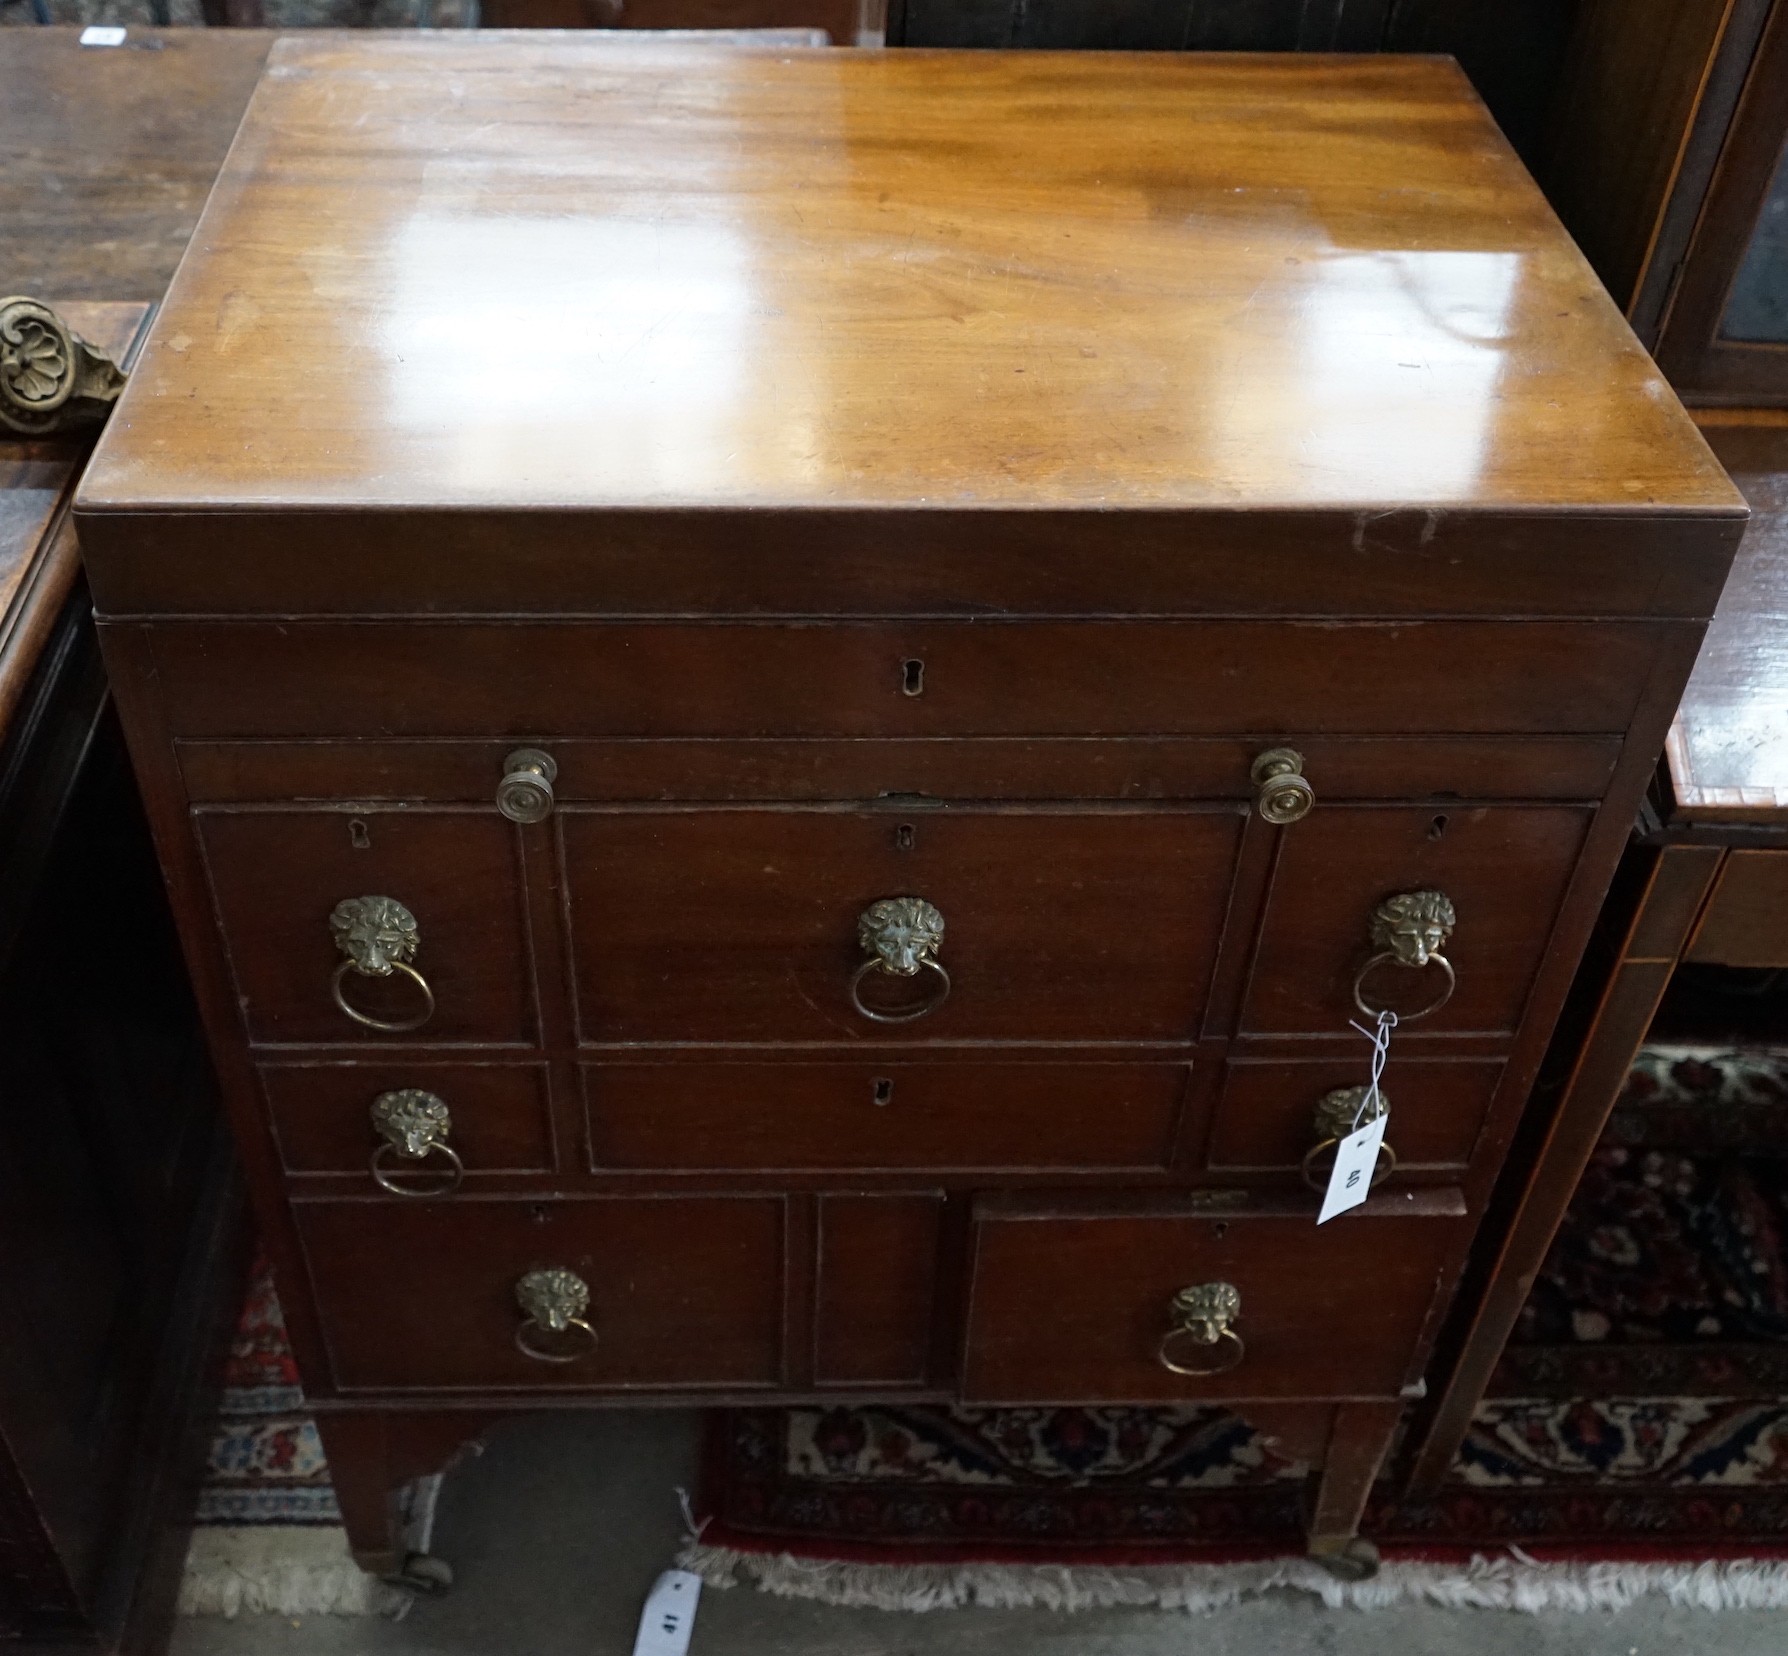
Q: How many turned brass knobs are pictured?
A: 2